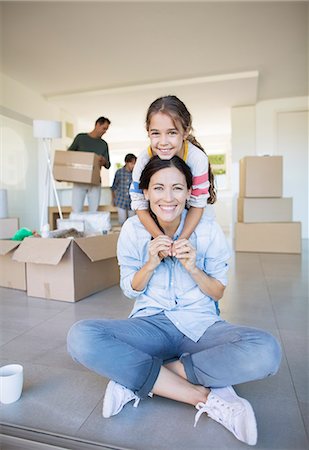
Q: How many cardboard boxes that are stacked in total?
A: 3